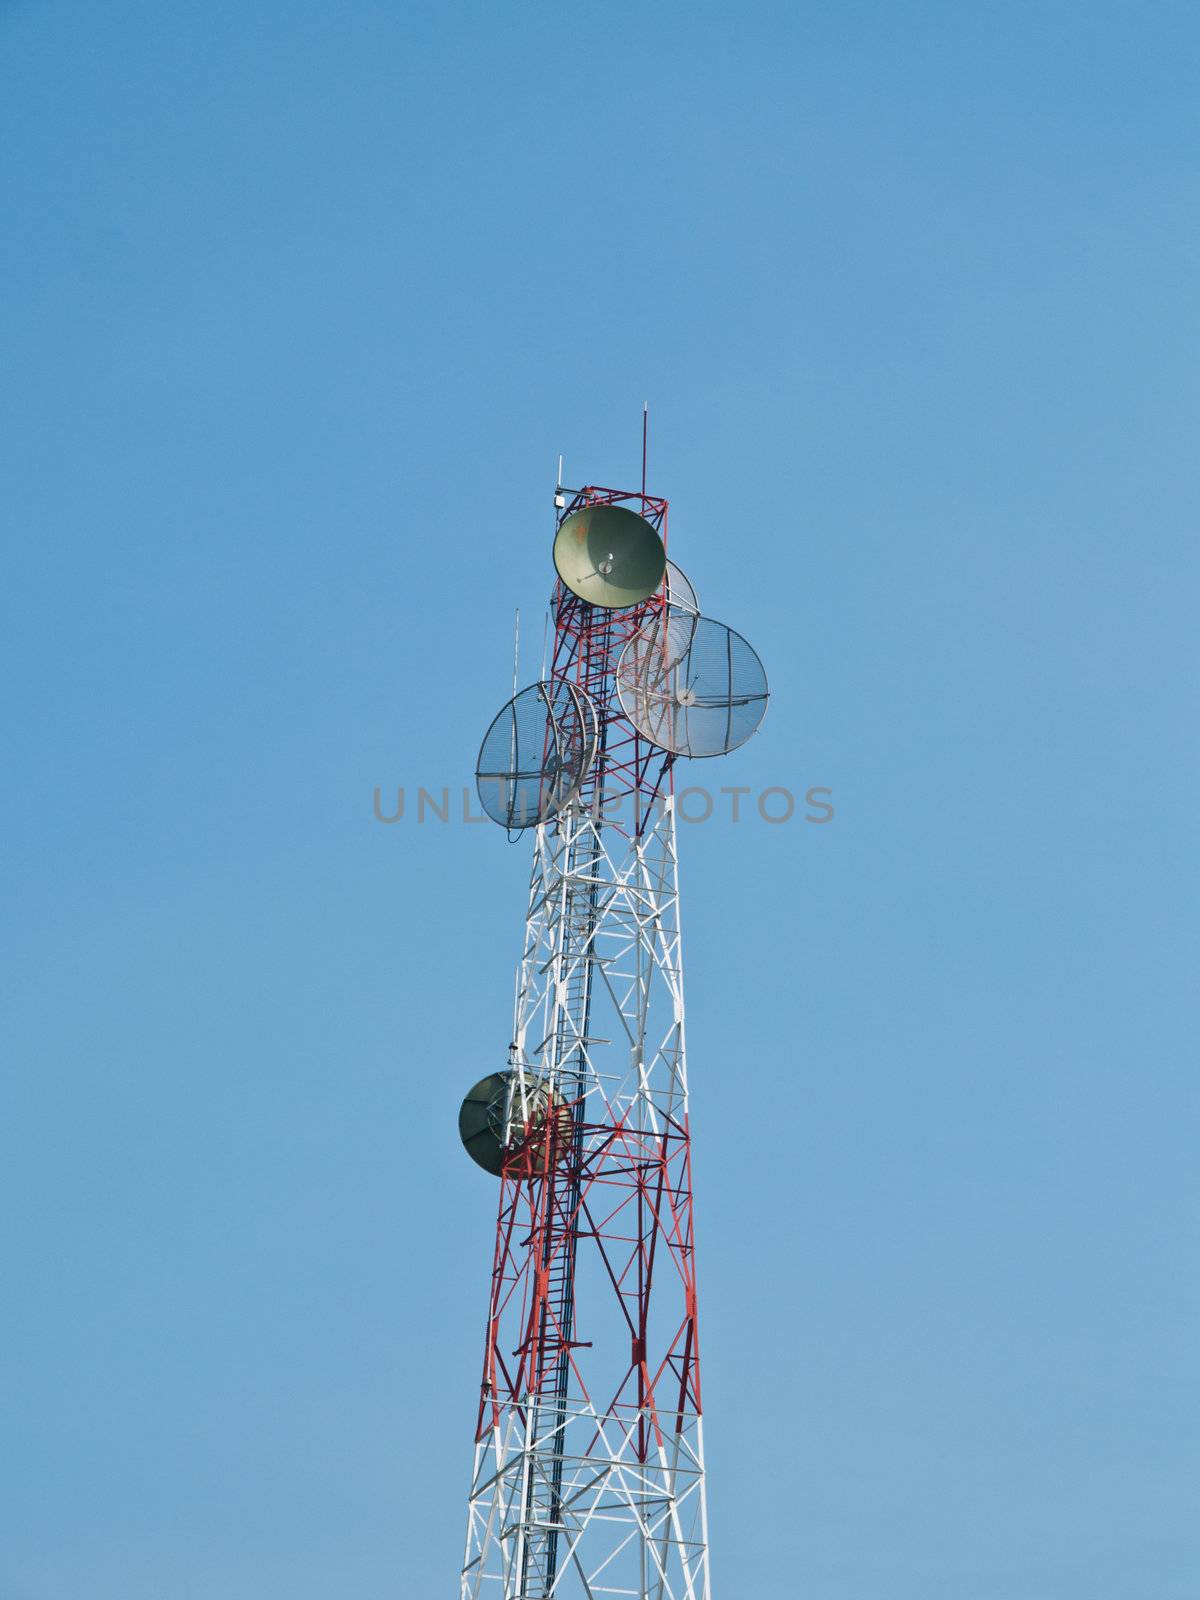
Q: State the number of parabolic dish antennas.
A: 5